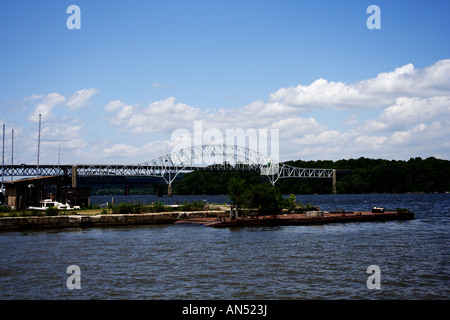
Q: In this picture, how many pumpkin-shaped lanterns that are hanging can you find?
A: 0